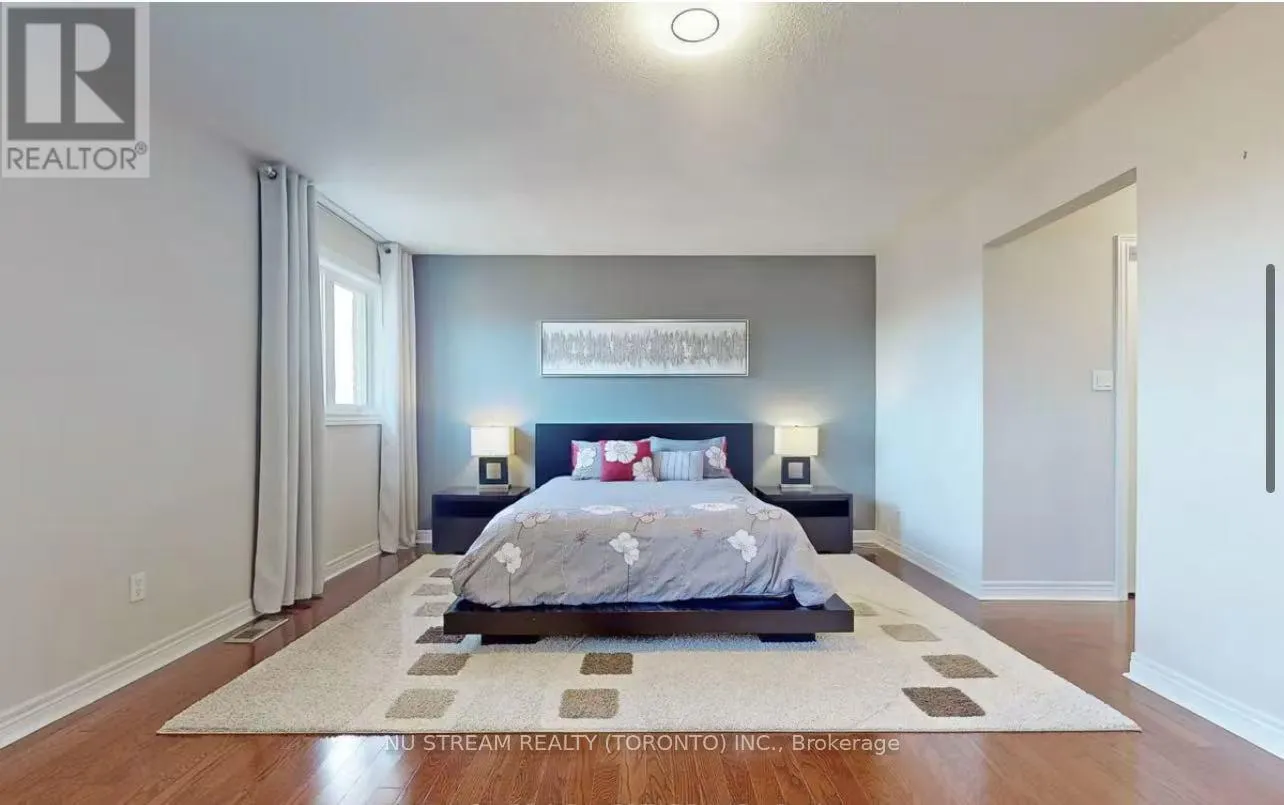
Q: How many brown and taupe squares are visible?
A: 12